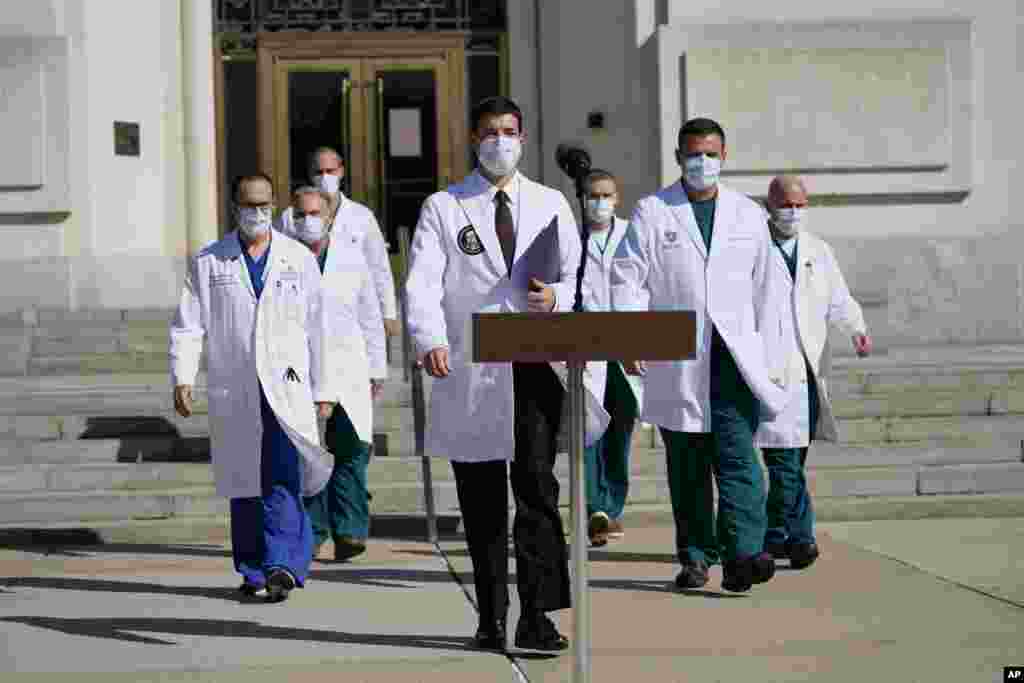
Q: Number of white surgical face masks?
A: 7